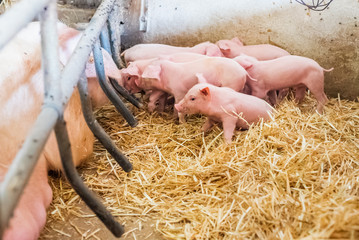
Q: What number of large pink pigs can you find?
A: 1